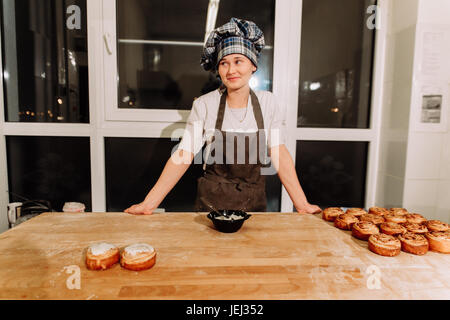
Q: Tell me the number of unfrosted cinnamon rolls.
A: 15